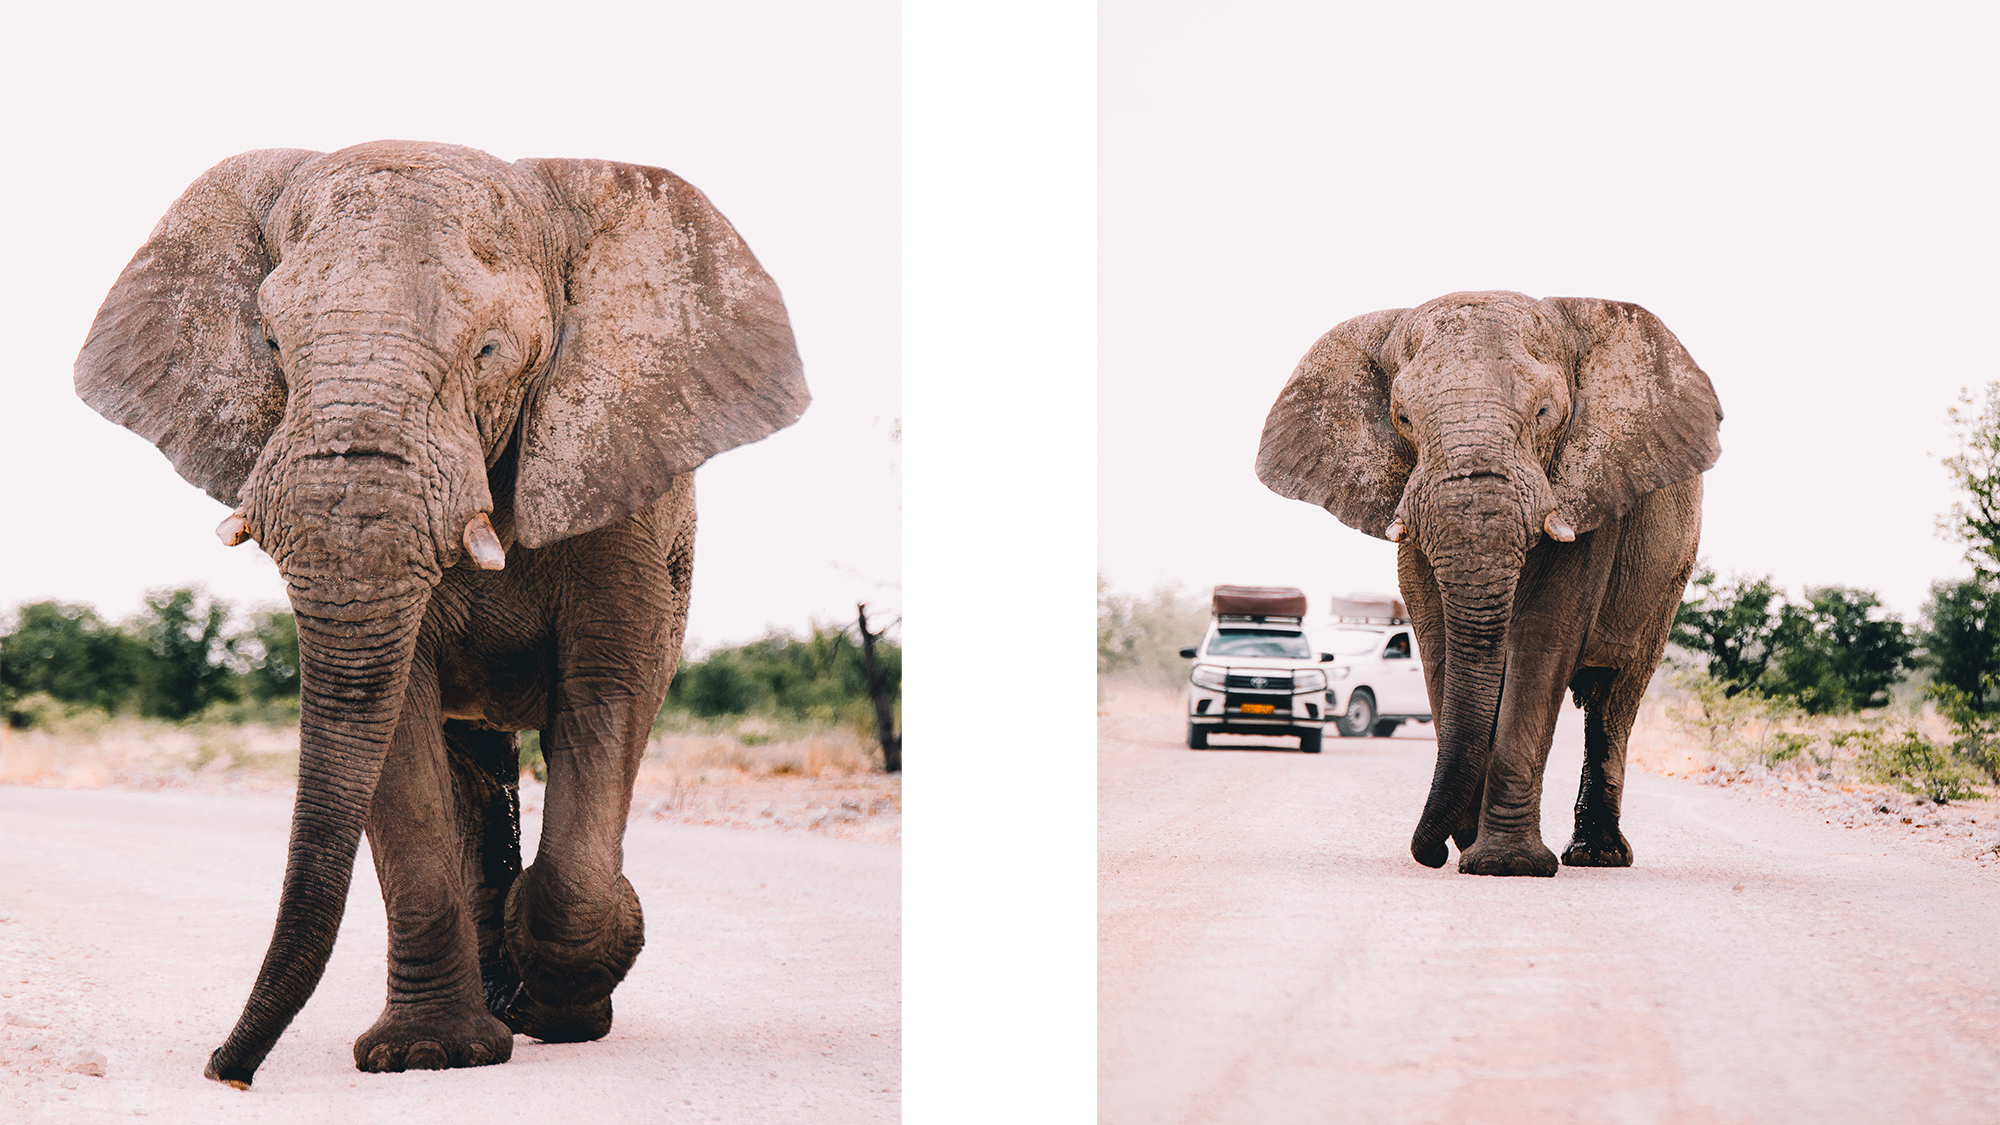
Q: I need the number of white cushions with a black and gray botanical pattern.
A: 0